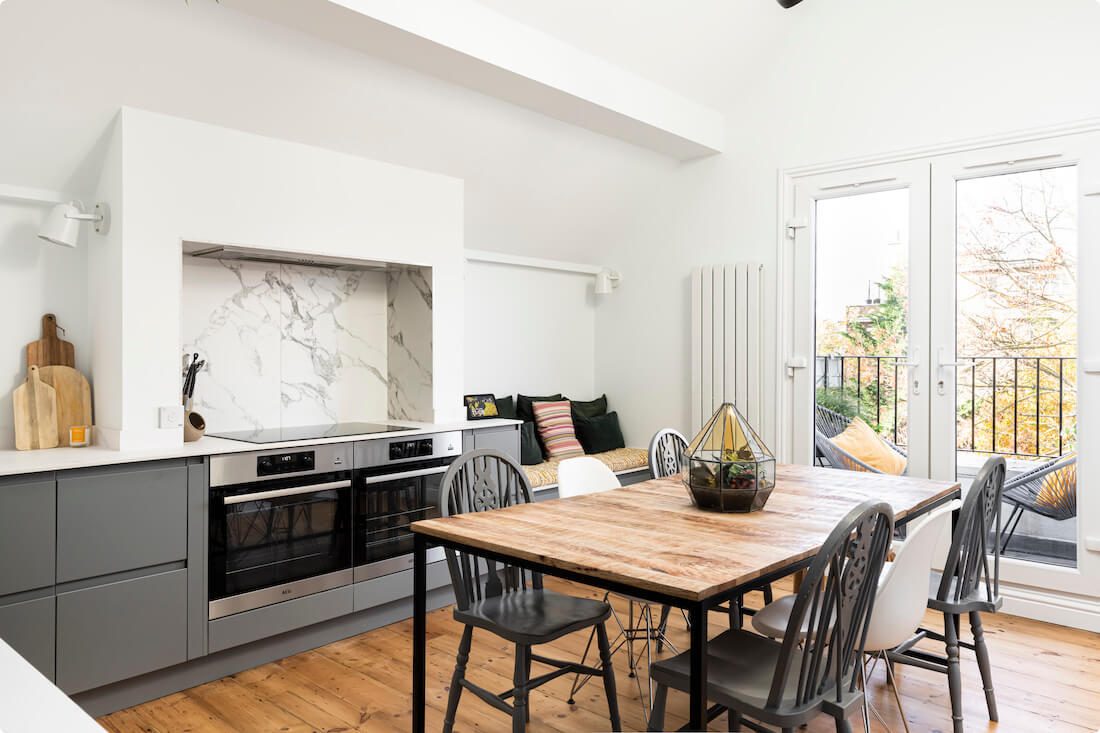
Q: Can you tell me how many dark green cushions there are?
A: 5